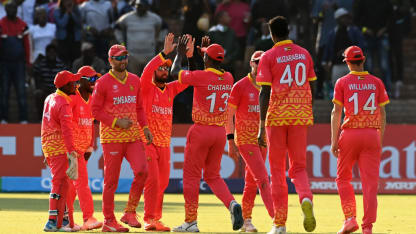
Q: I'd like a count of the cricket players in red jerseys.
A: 8